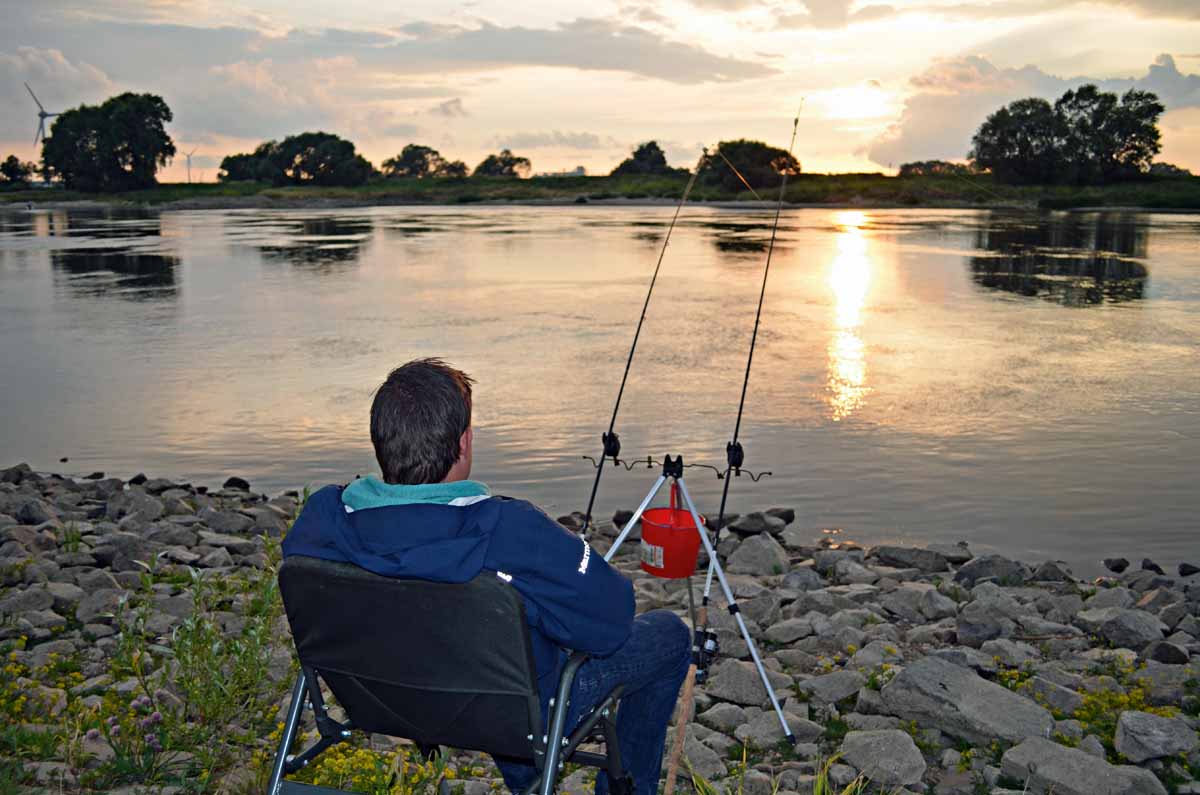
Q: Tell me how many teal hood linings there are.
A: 1